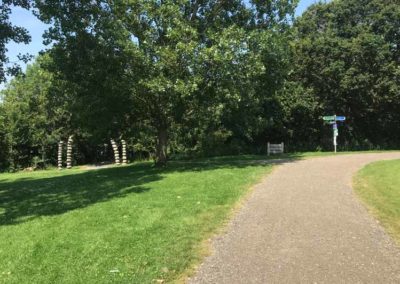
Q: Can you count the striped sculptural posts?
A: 4